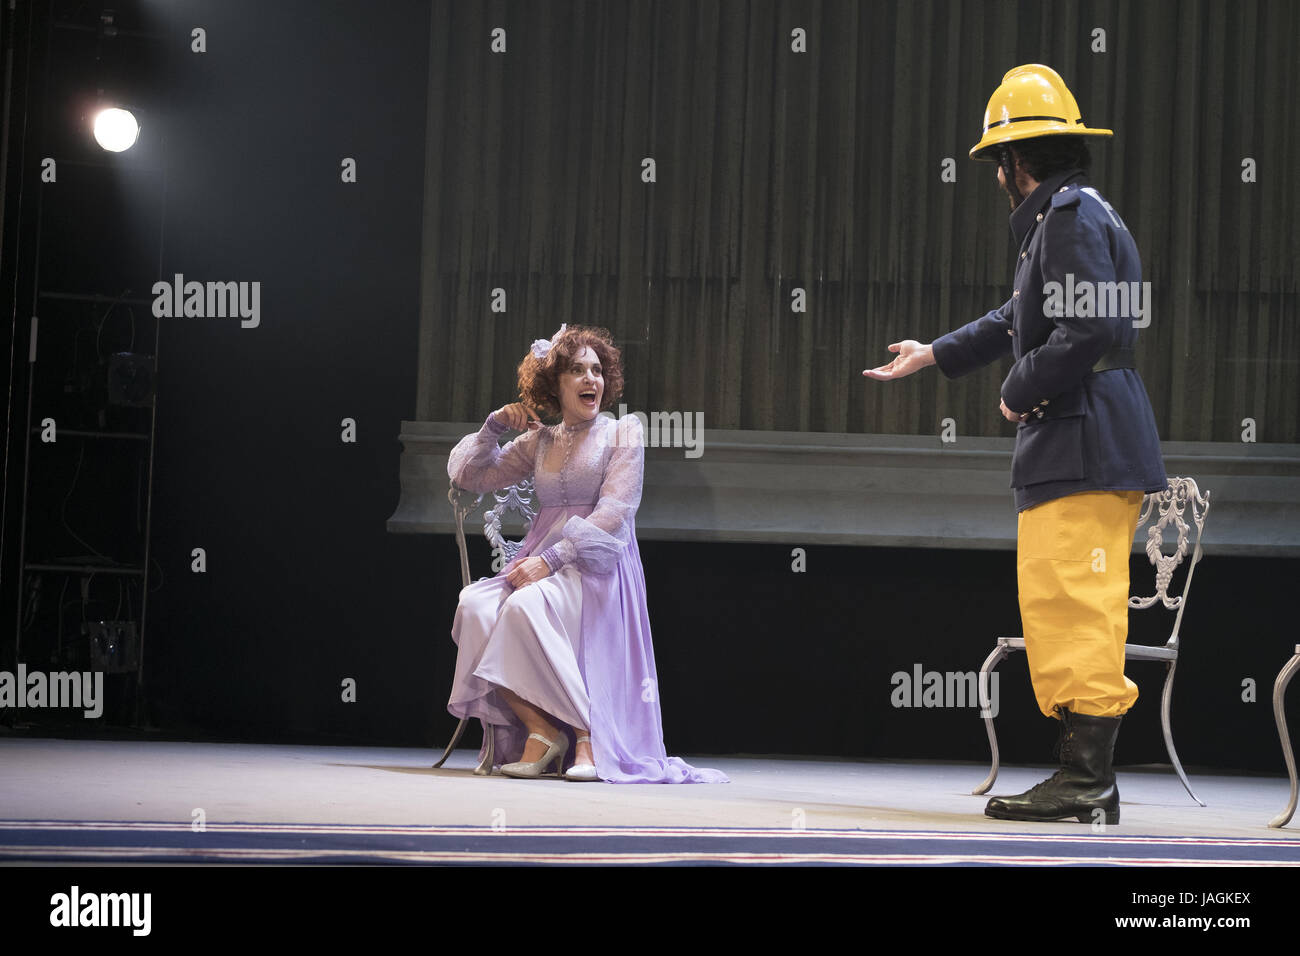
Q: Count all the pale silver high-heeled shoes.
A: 2